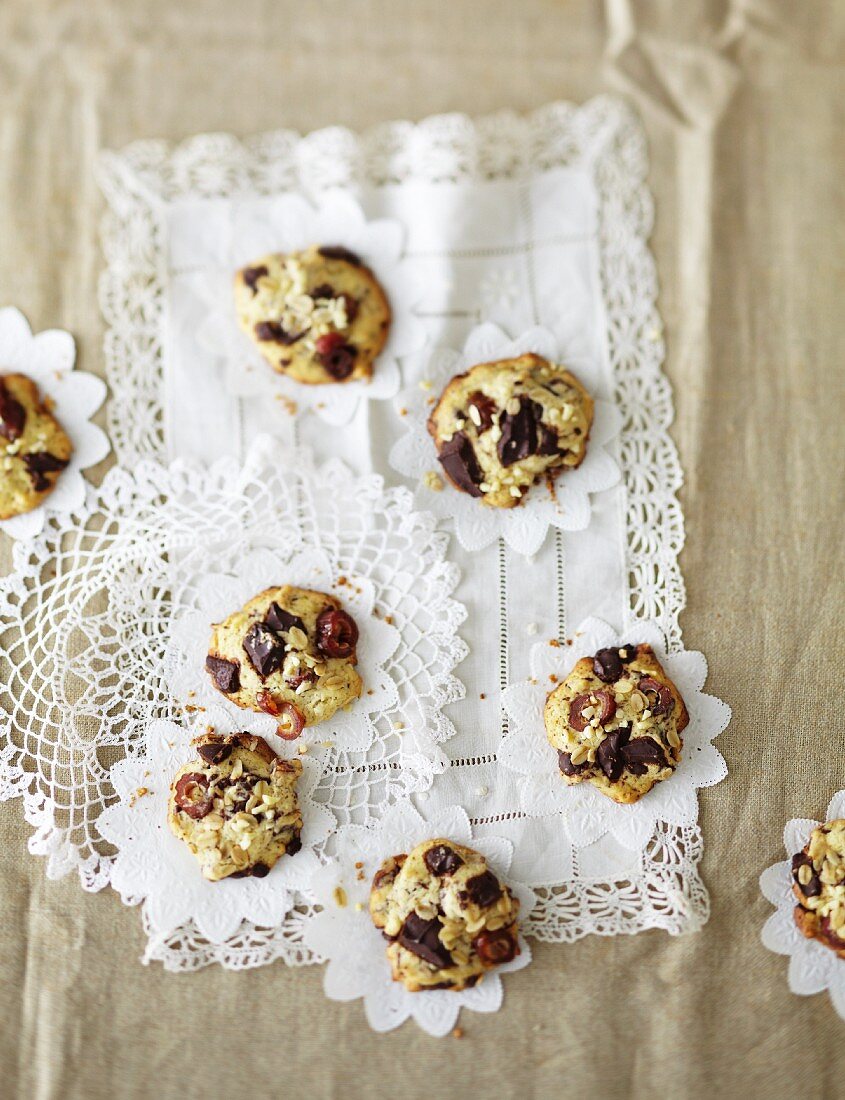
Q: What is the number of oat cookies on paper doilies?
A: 8